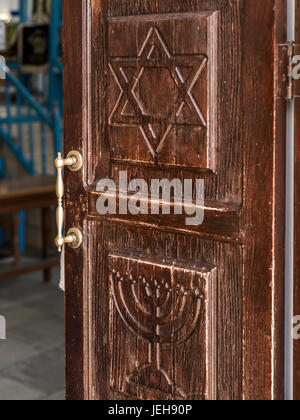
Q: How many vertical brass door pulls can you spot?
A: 1